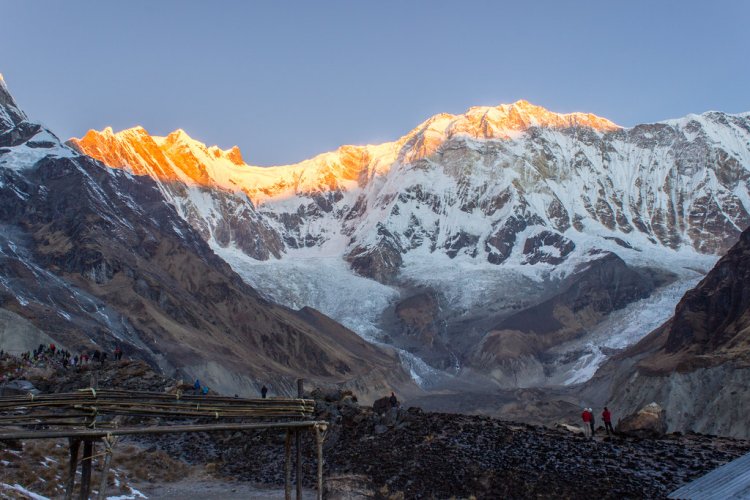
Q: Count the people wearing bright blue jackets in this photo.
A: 2